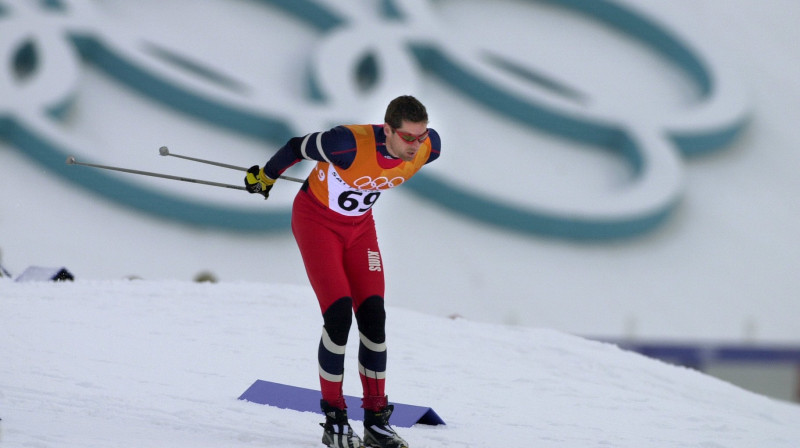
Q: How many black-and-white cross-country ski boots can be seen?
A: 2